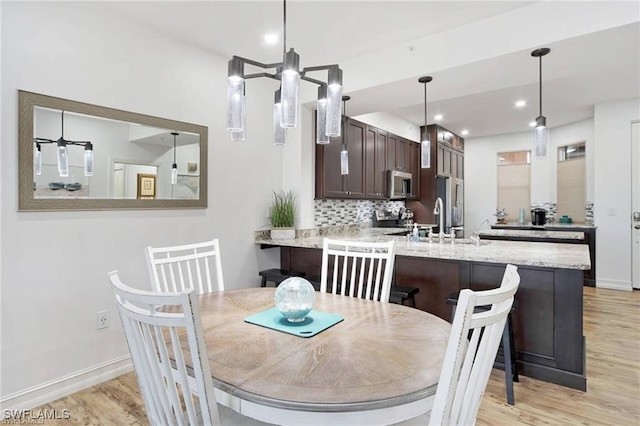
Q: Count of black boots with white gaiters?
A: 0